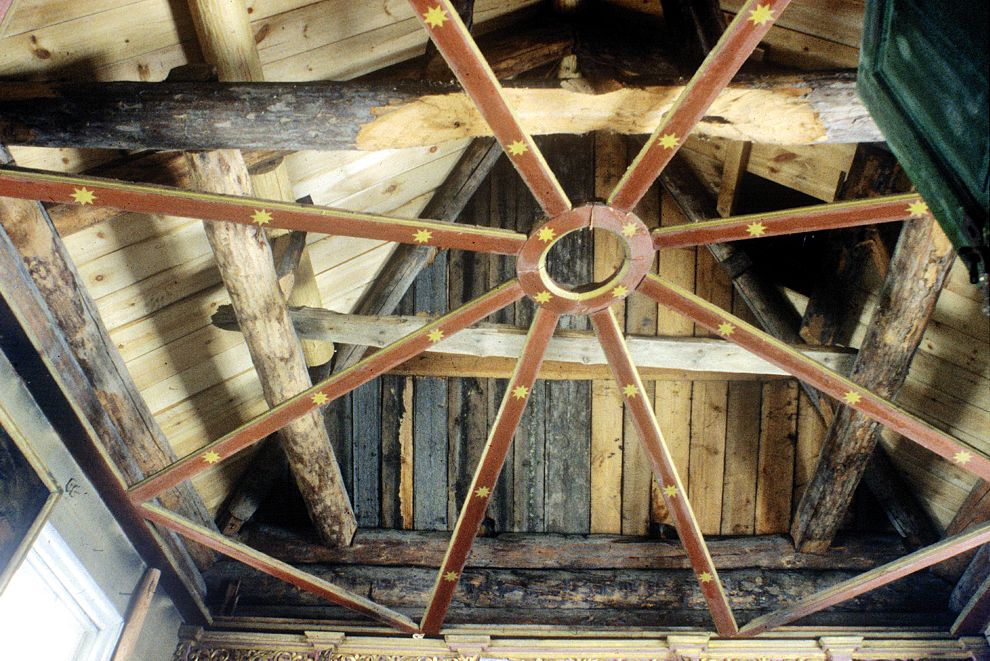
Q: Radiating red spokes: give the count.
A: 8